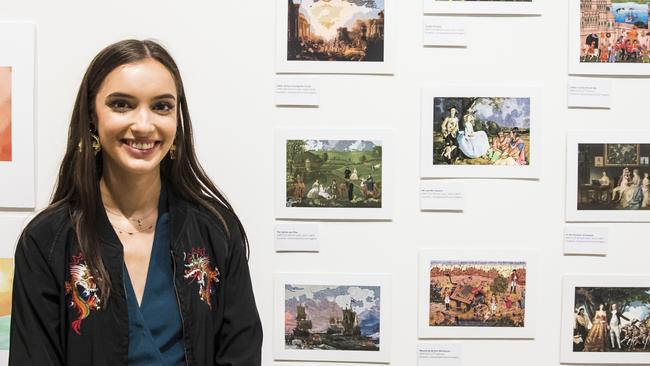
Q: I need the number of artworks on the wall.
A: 11